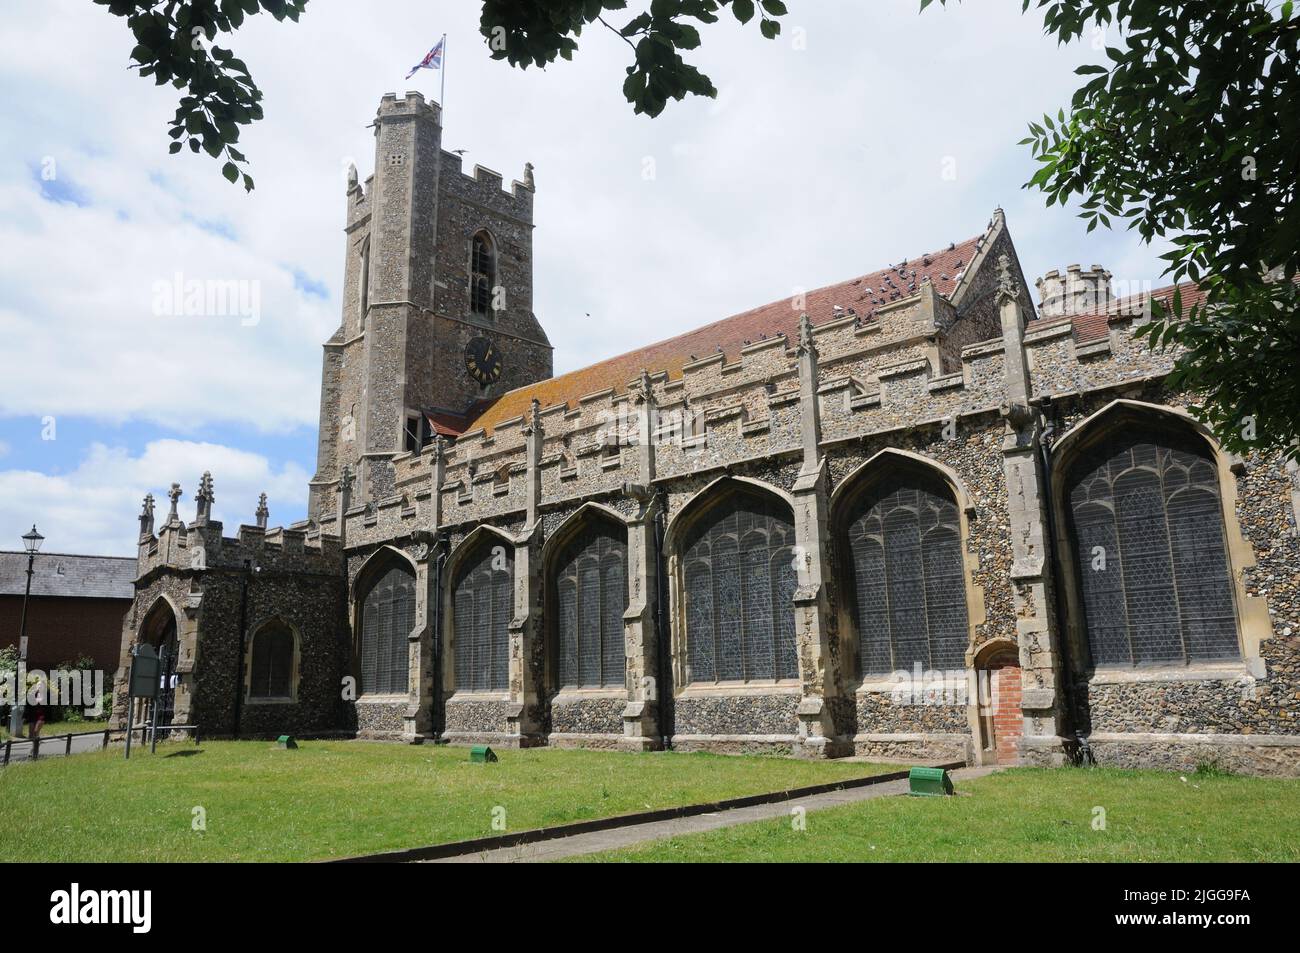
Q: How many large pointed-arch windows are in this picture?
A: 6